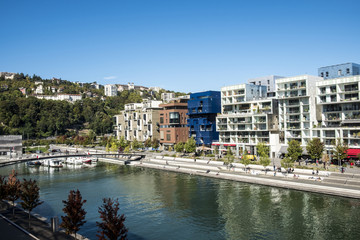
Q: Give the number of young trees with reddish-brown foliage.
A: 5